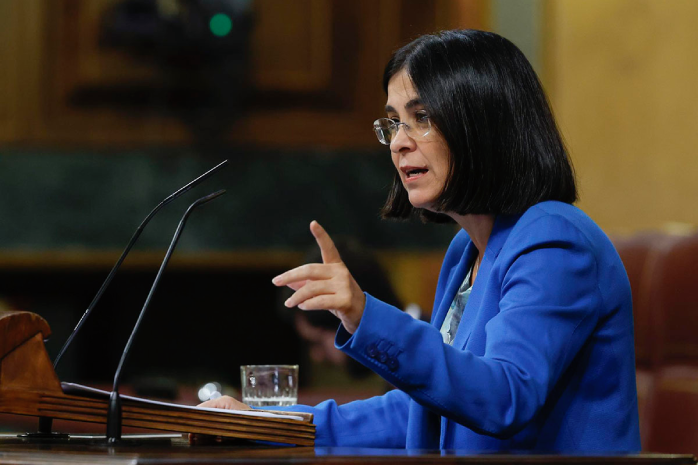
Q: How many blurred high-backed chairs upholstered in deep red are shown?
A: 2